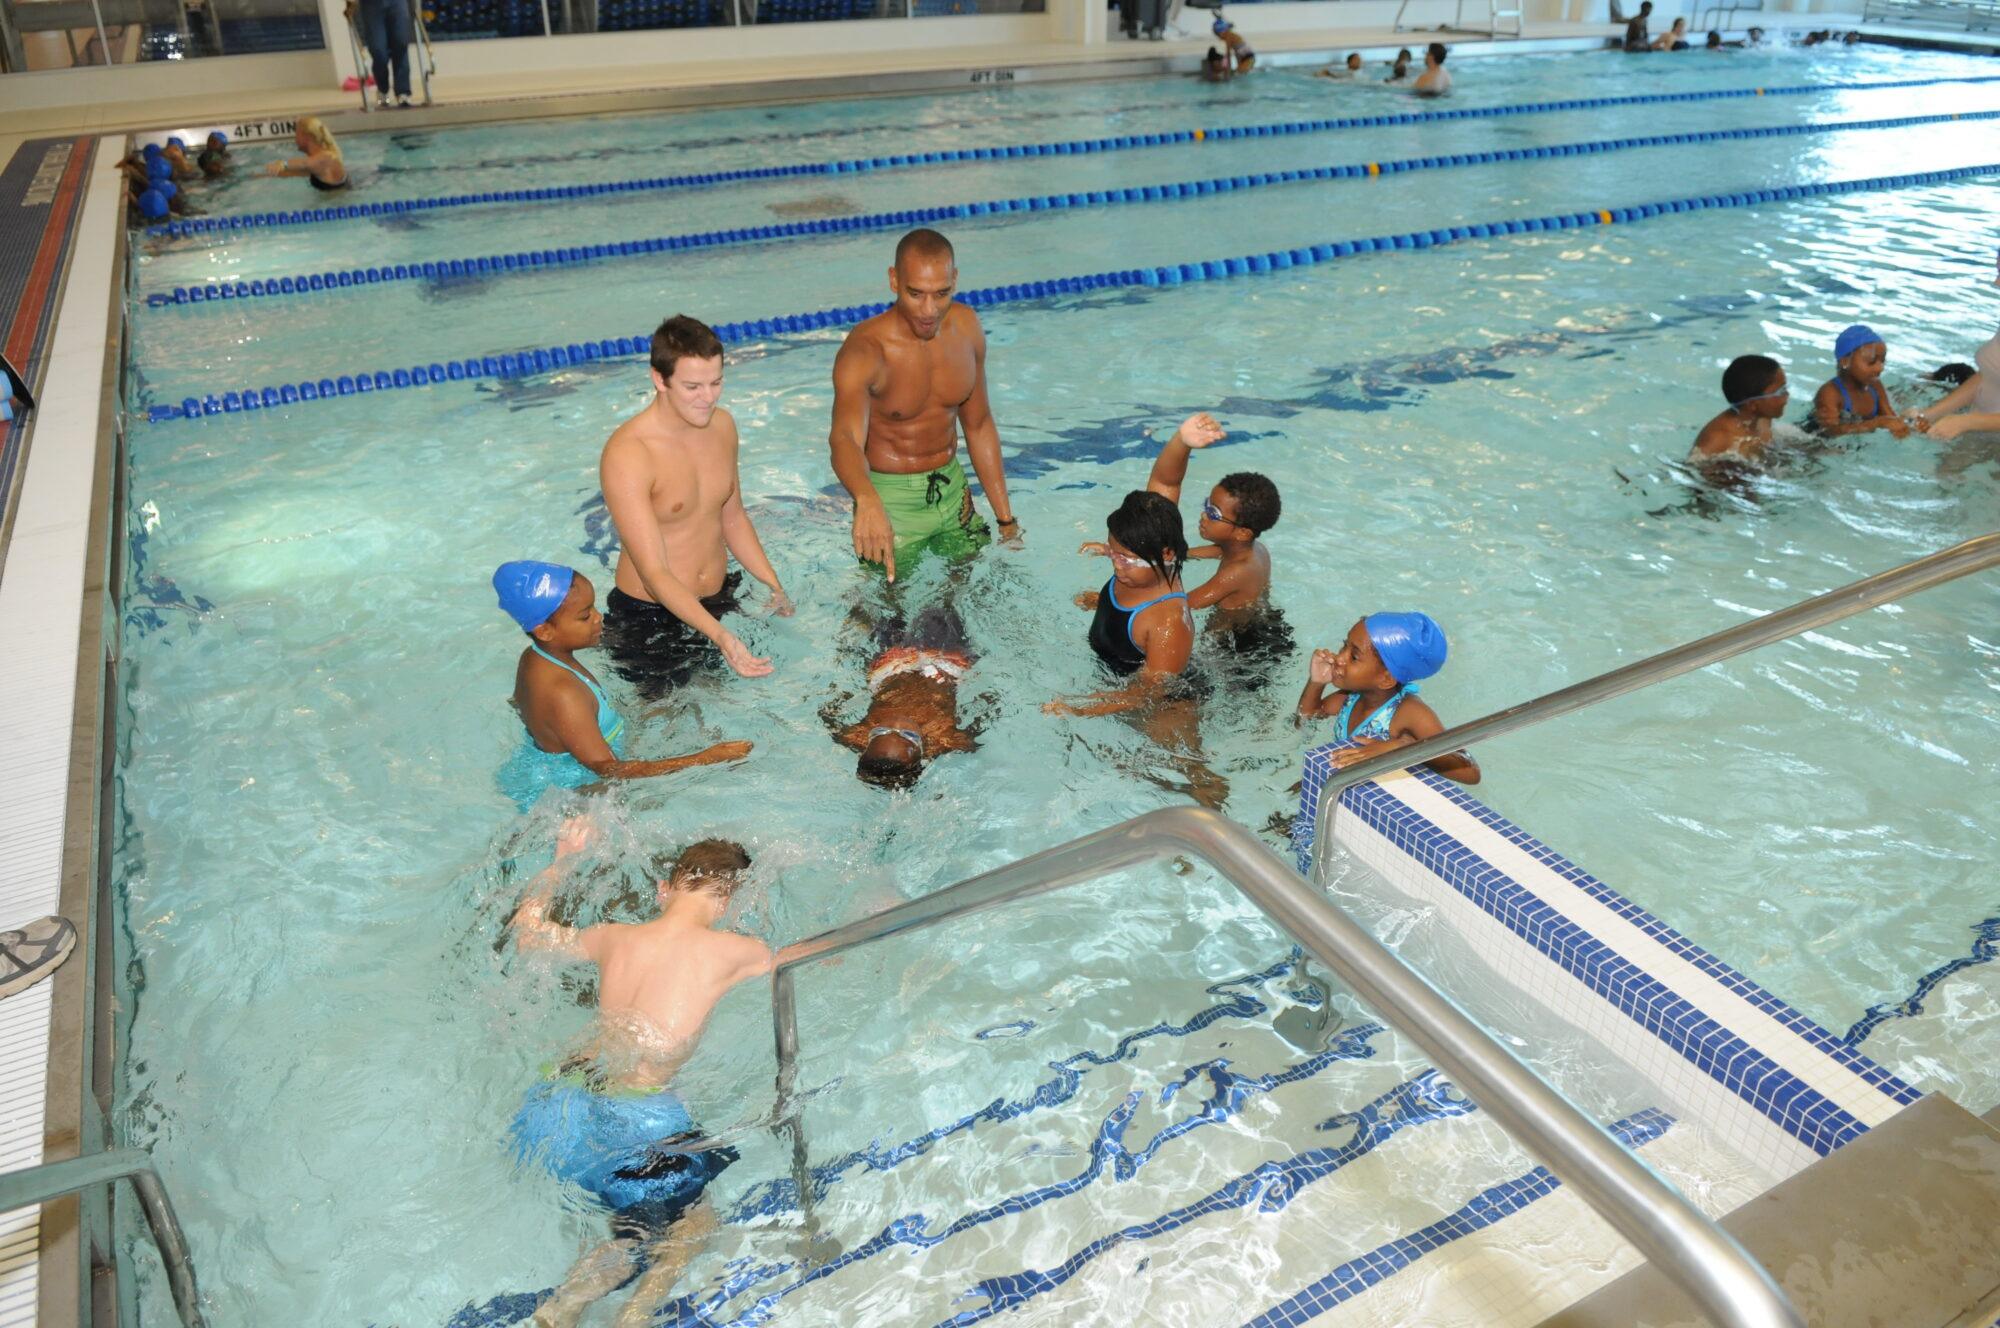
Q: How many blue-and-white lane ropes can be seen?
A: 3